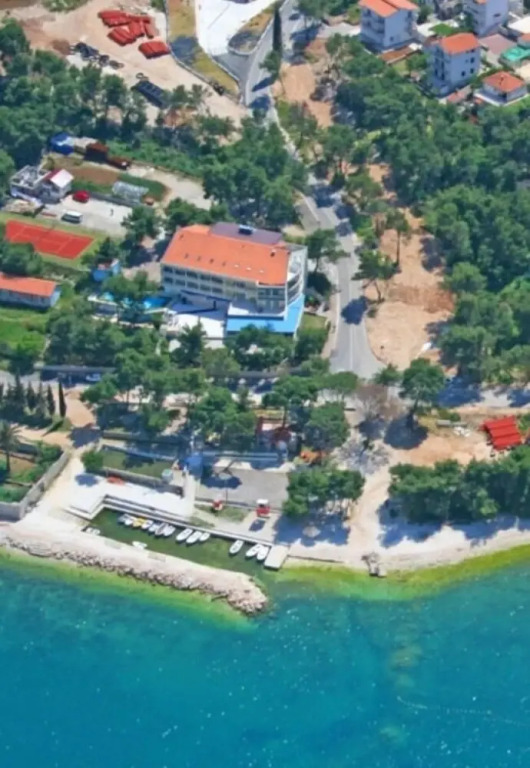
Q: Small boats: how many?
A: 15